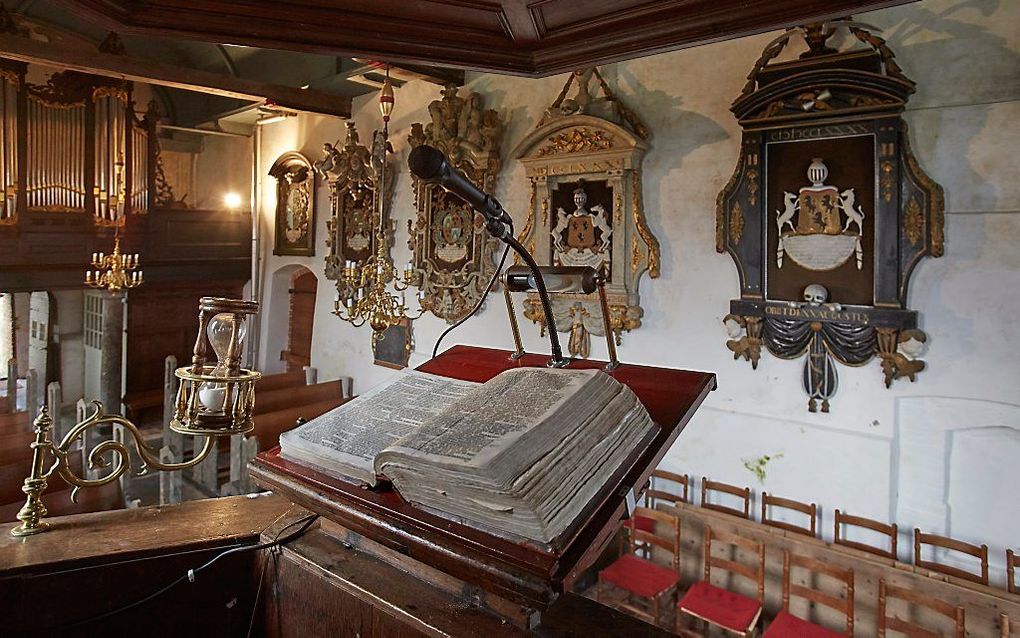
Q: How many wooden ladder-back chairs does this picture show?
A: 11